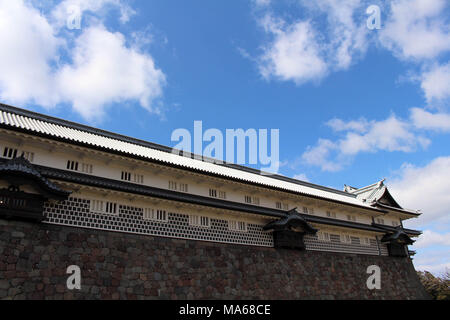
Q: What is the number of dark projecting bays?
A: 3